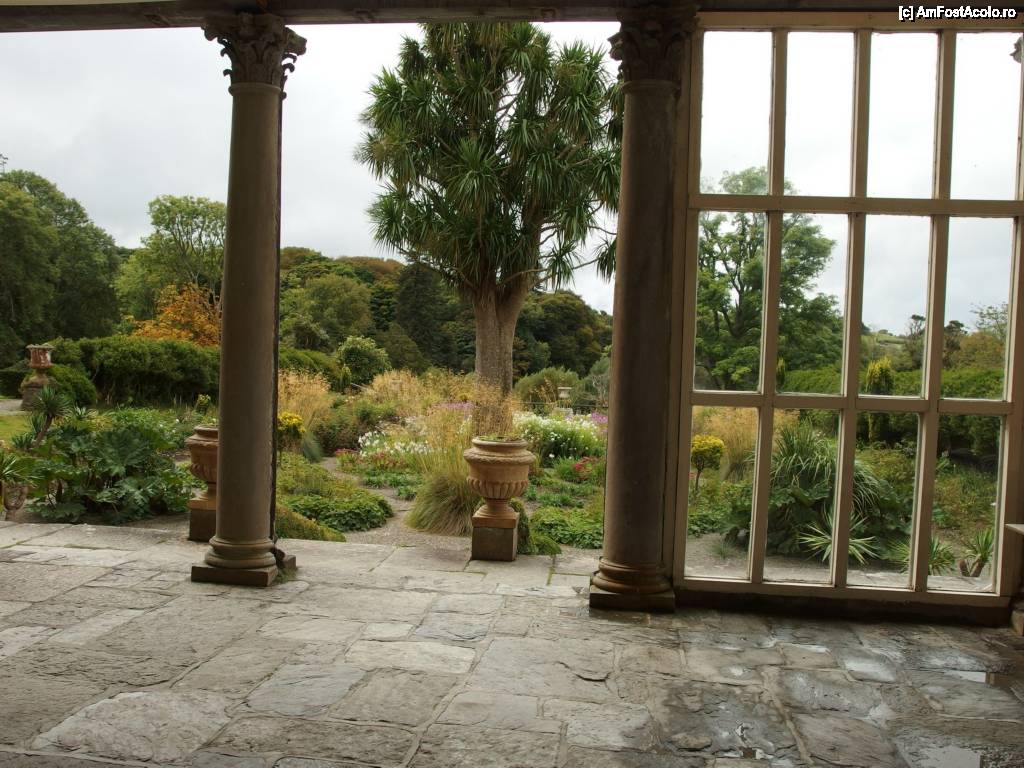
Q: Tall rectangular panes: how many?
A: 12